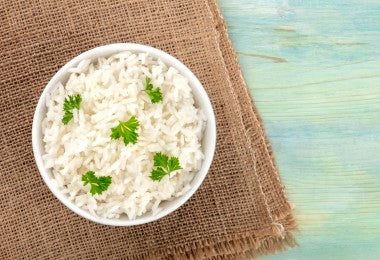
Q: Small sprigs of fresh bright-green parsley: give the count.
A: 5